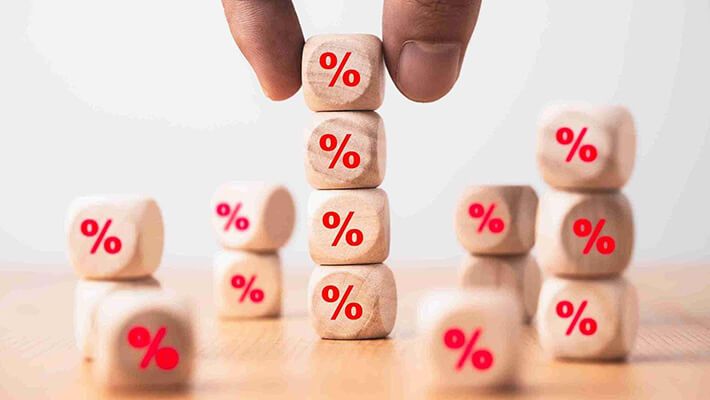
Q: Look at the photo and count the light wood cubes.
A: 15